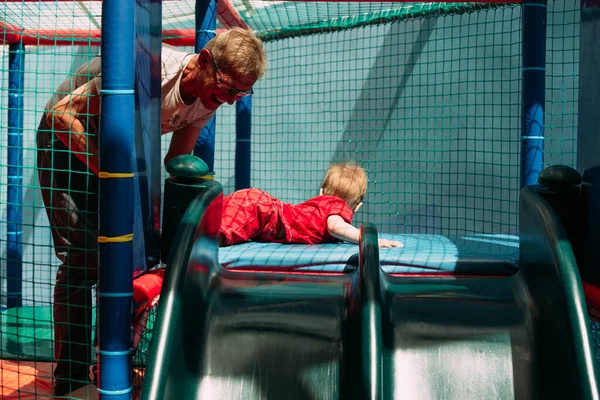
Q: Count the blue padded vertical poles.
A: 5